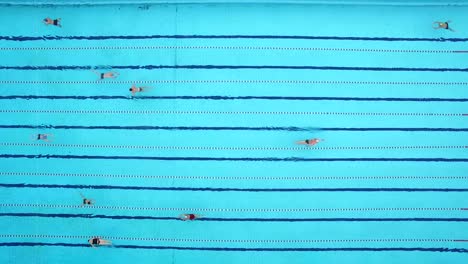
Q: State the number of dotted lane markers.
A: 7